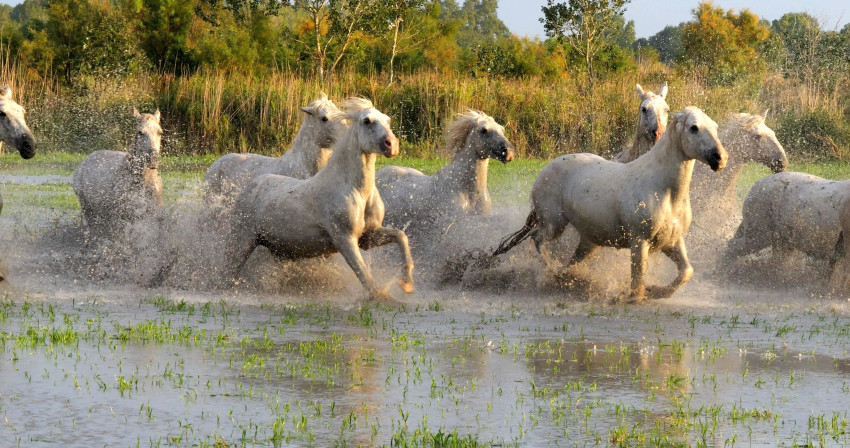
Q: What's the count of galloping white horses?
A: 9